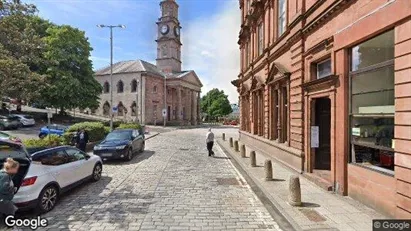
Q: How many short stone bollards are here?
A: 7